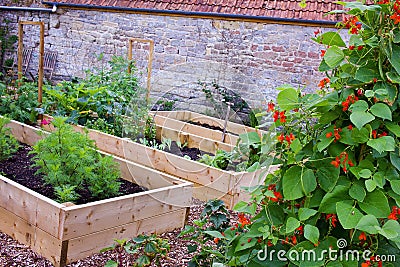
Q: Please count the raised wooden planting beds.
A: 3